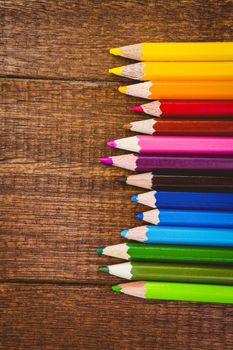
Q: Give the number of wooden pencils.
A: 14